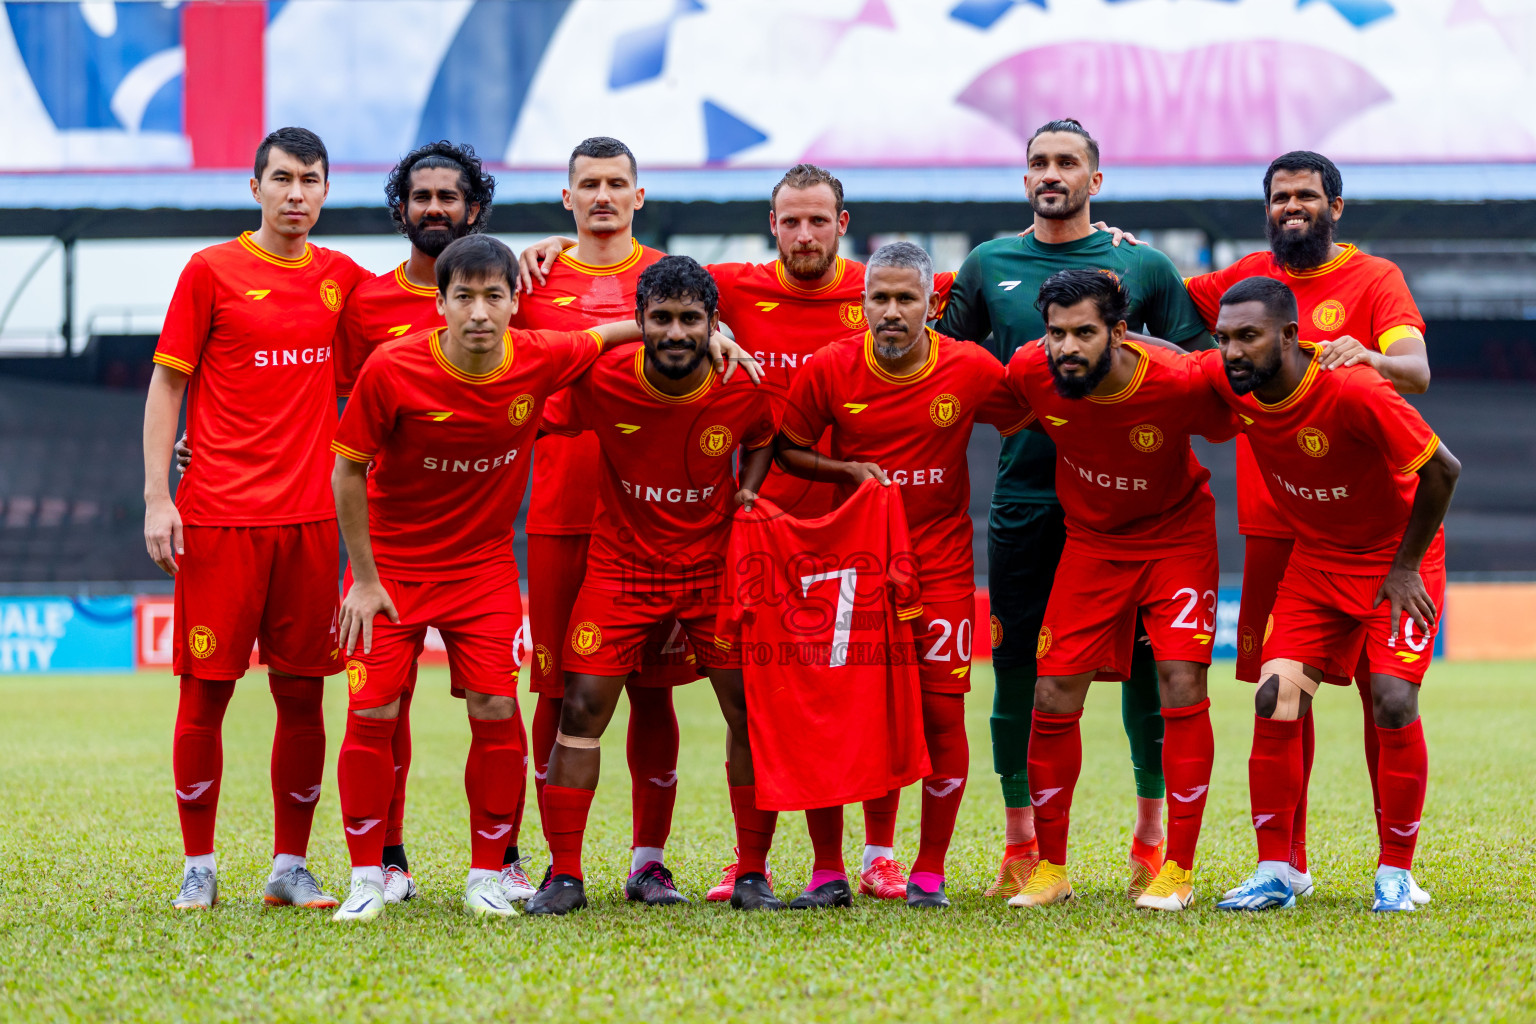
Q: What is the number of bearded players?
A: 8